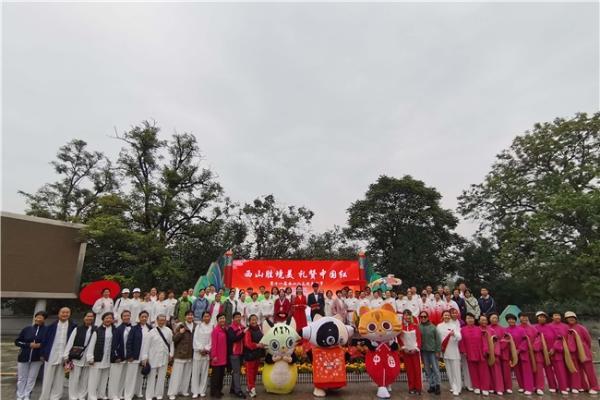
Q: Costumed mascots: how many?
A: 3